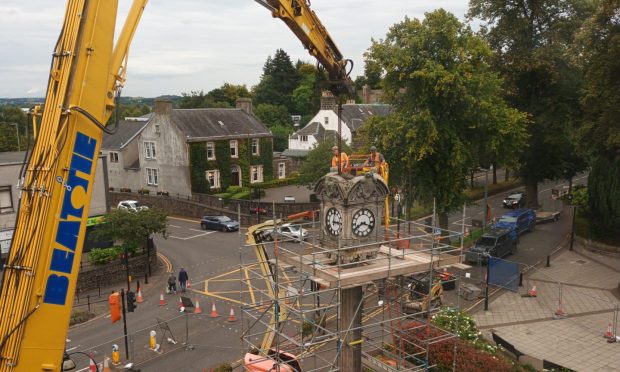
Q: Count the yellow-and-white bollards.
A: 2